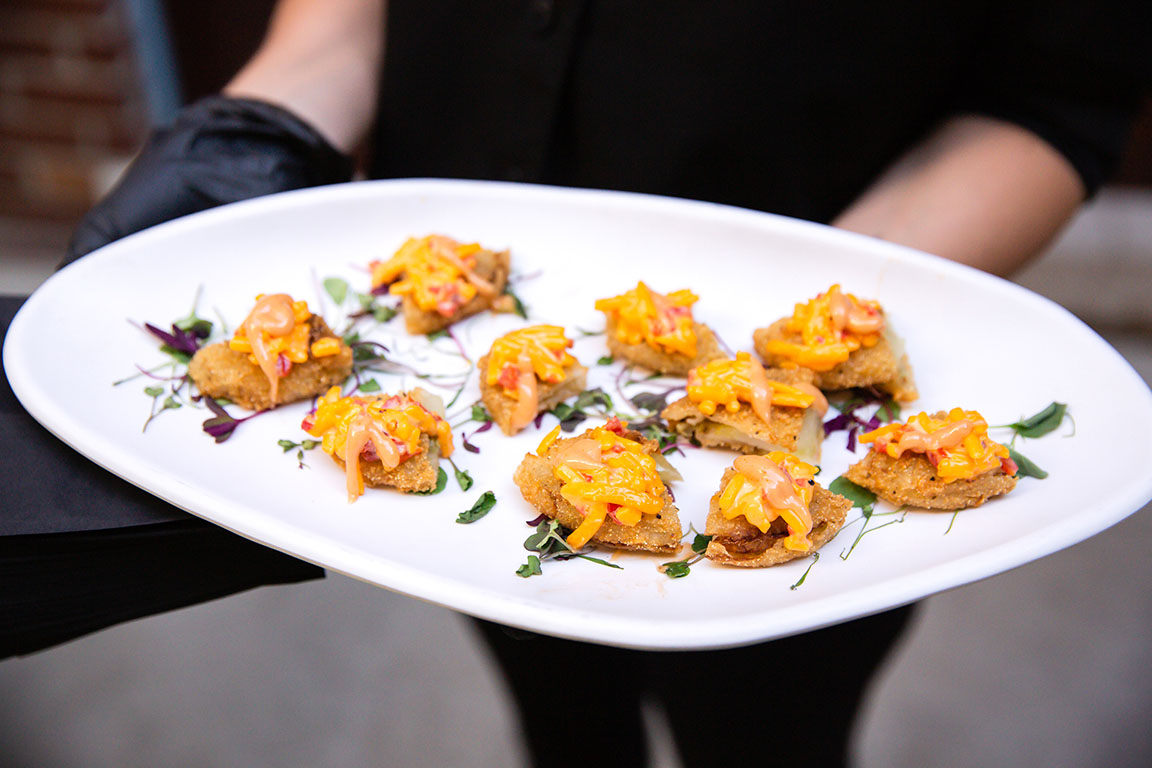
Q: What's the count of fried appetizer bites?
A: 10